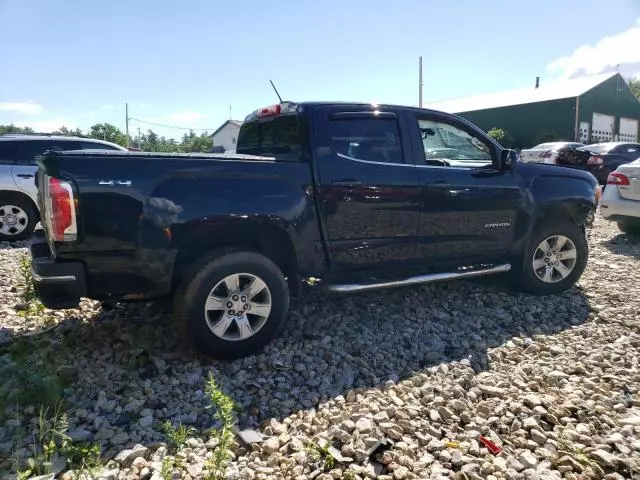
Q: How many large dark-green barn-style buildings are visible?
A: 1